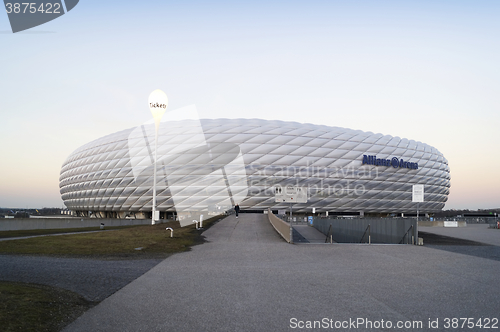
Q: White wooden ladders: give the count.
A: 0